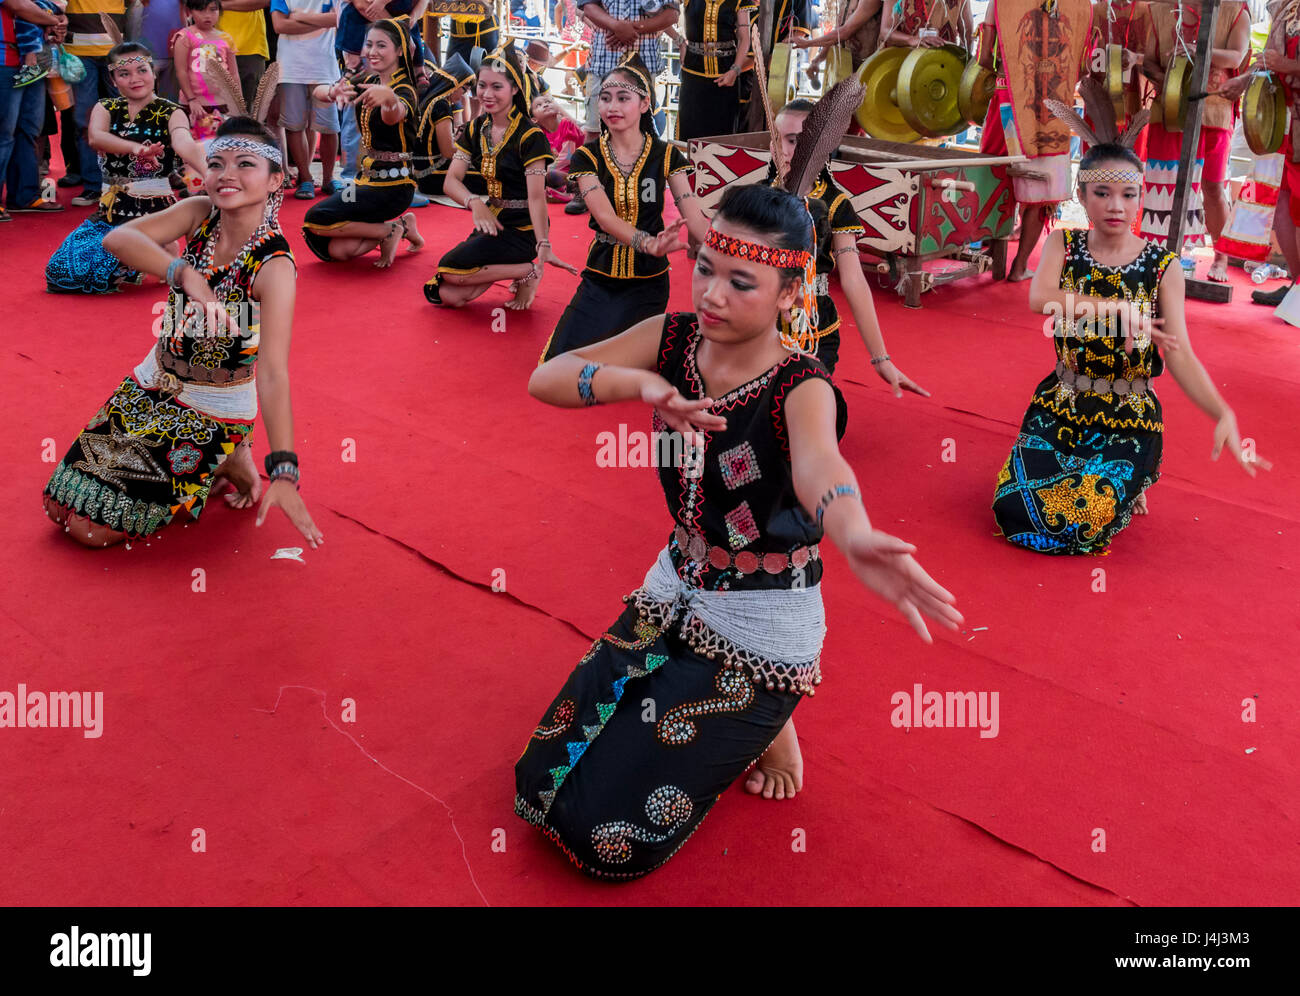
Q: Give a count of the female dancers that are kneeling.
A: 8